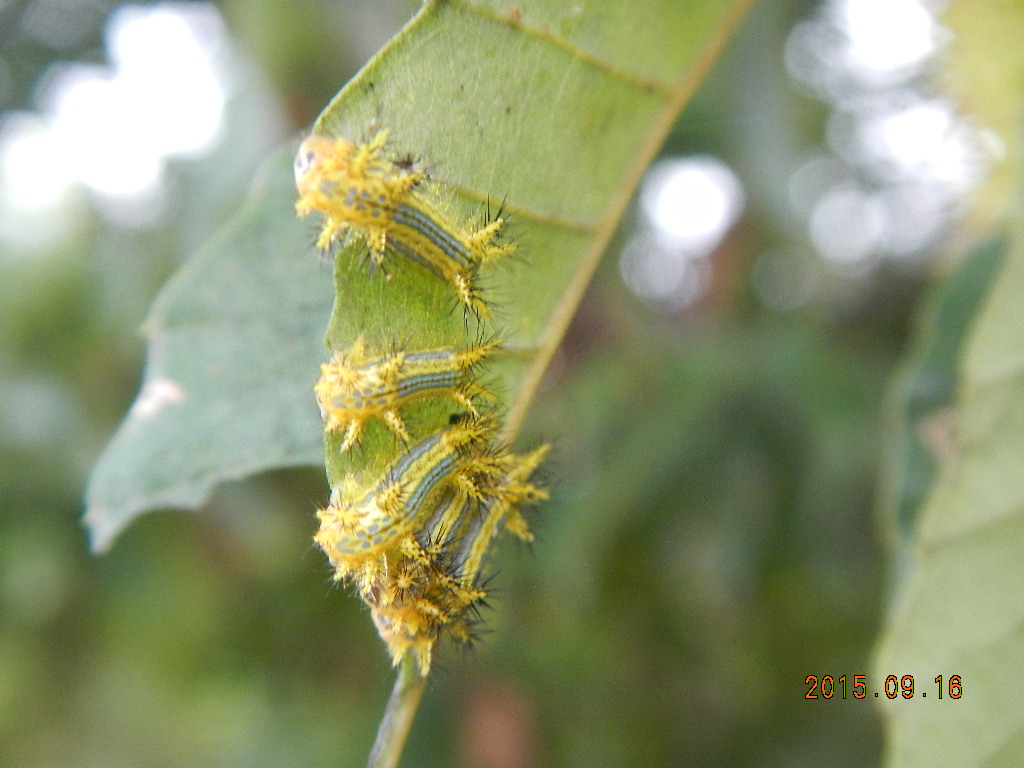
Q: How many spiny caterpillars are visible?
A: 5